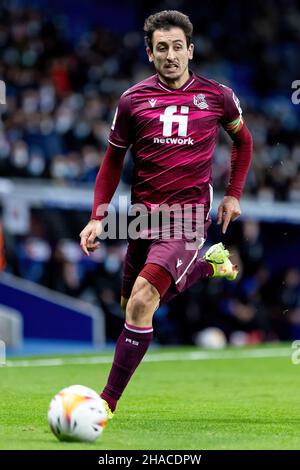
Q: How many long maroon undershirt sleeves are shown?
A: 2